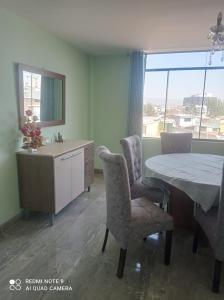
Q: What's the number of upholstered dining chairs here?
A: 4